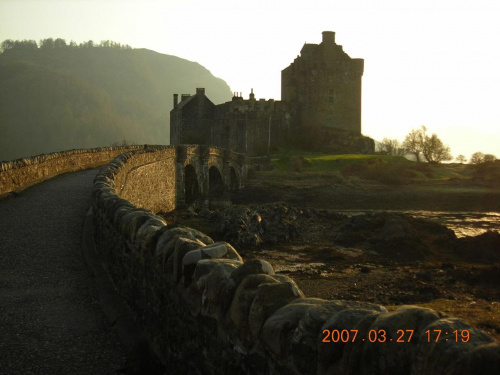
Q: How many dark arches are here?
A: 3